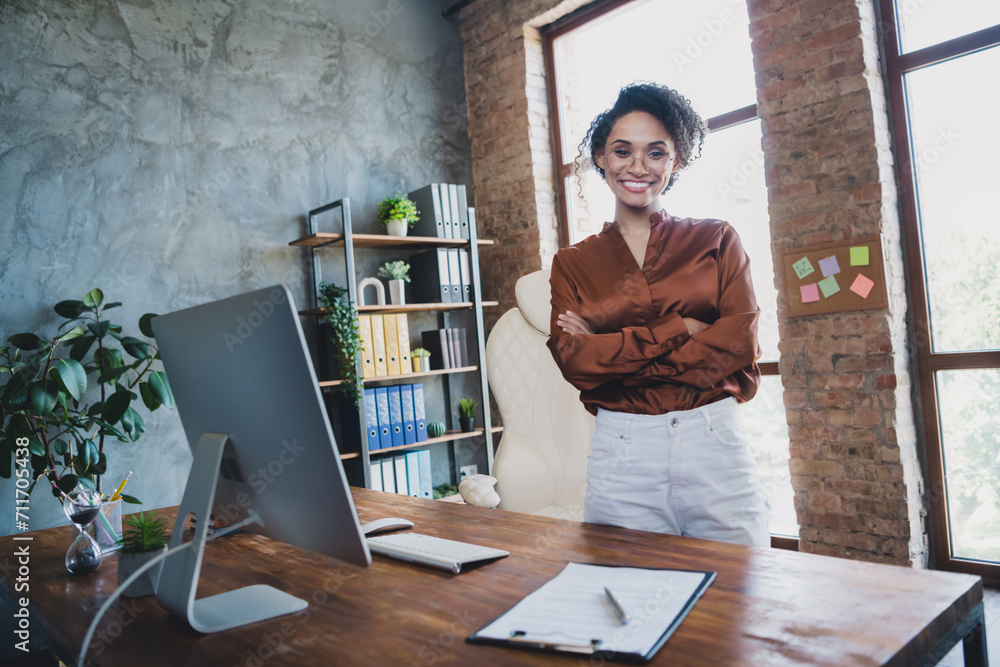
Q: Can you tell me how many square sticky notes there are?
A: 6